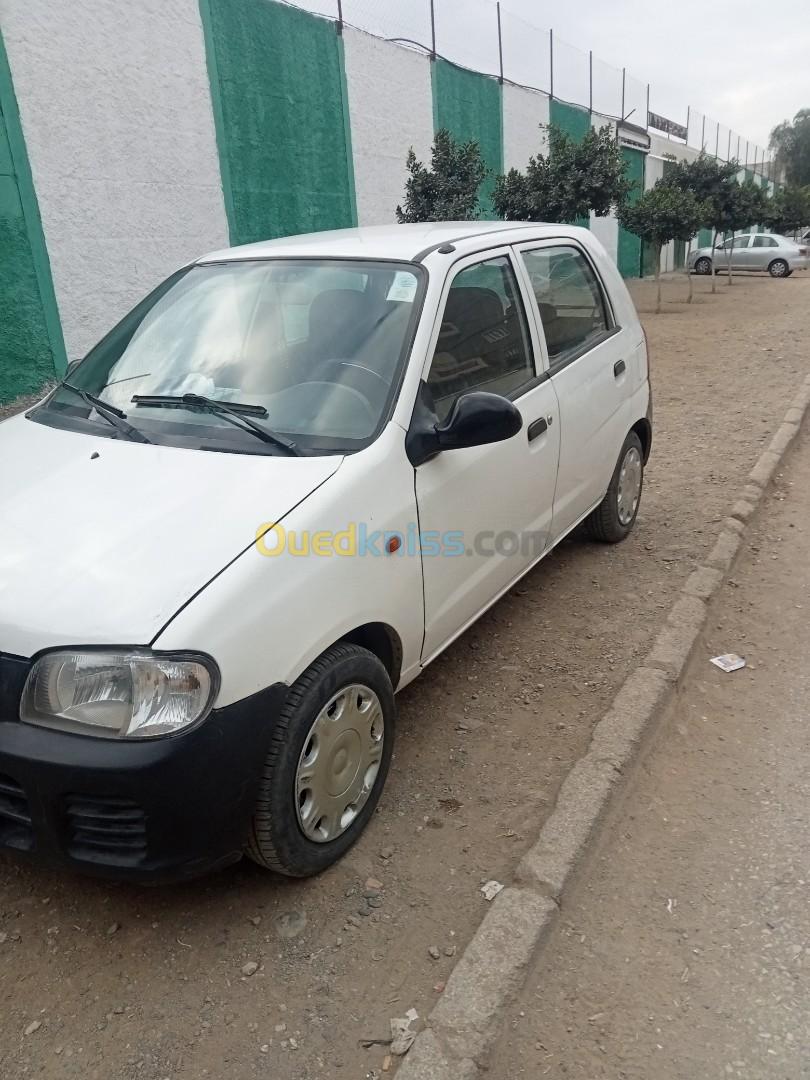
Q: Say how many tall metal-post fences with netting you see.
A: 1